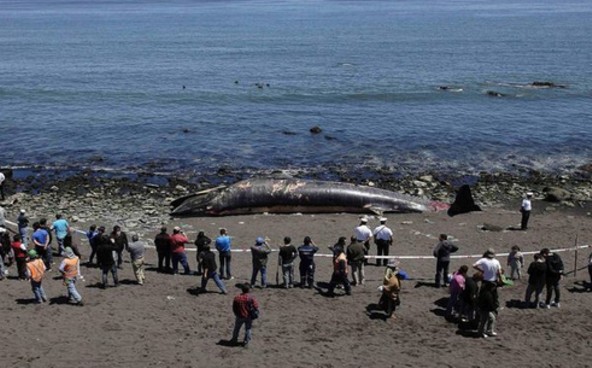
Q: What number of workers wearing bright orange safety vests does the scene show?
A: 2